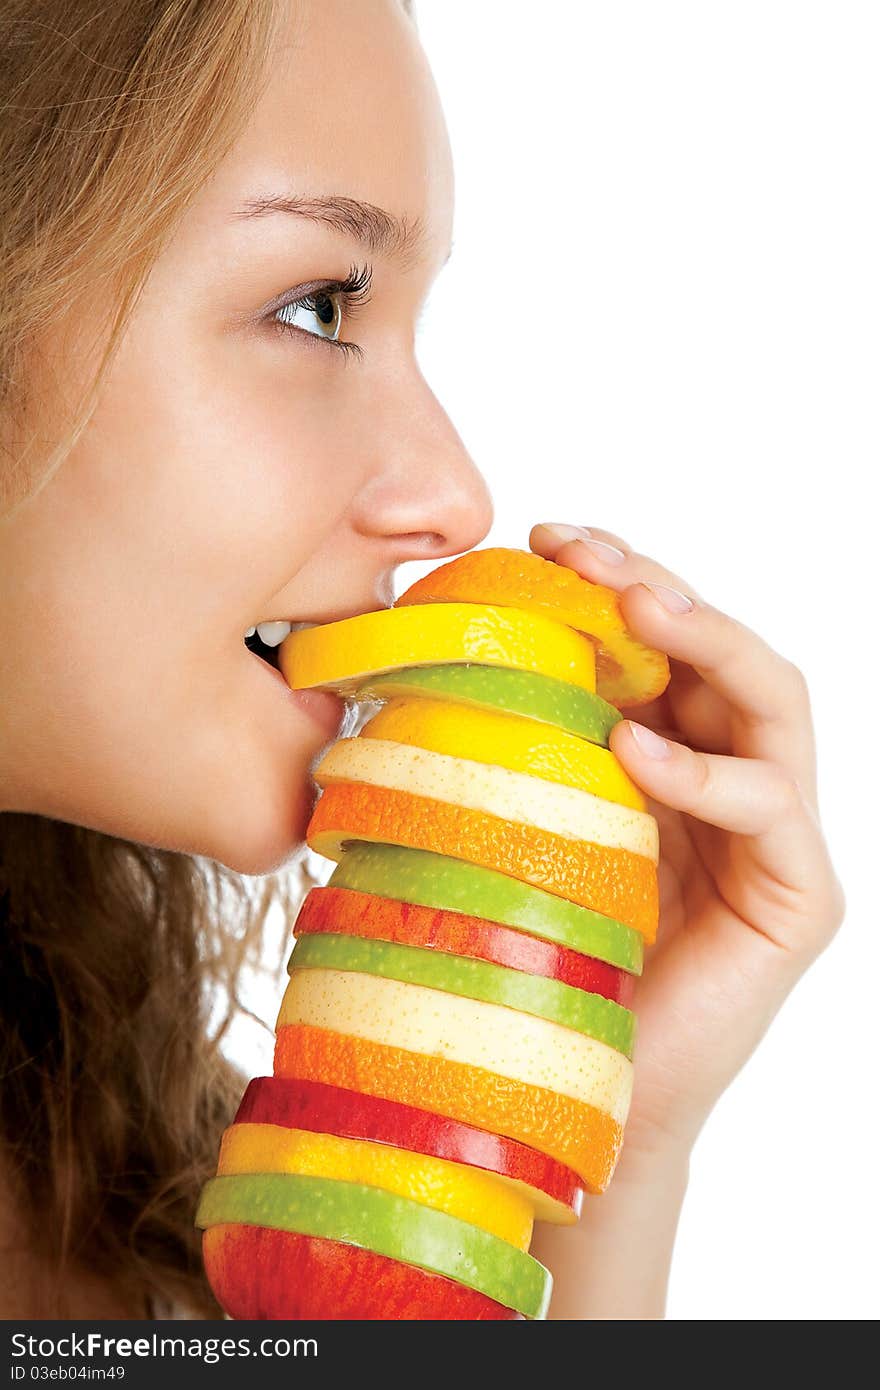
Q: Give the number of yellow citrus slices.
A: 3